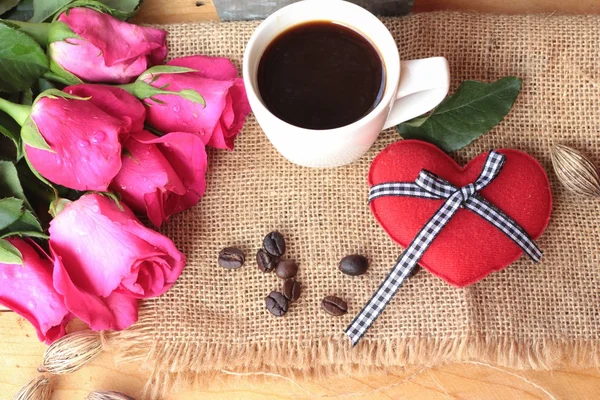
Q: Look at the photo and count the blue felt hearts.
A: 0